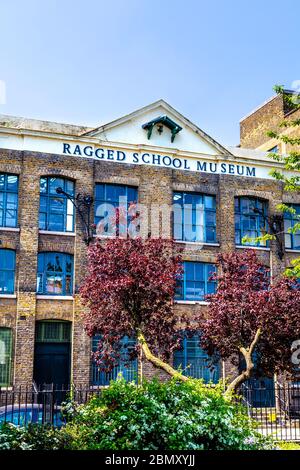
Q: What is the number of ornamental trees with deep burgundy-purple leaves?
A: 2